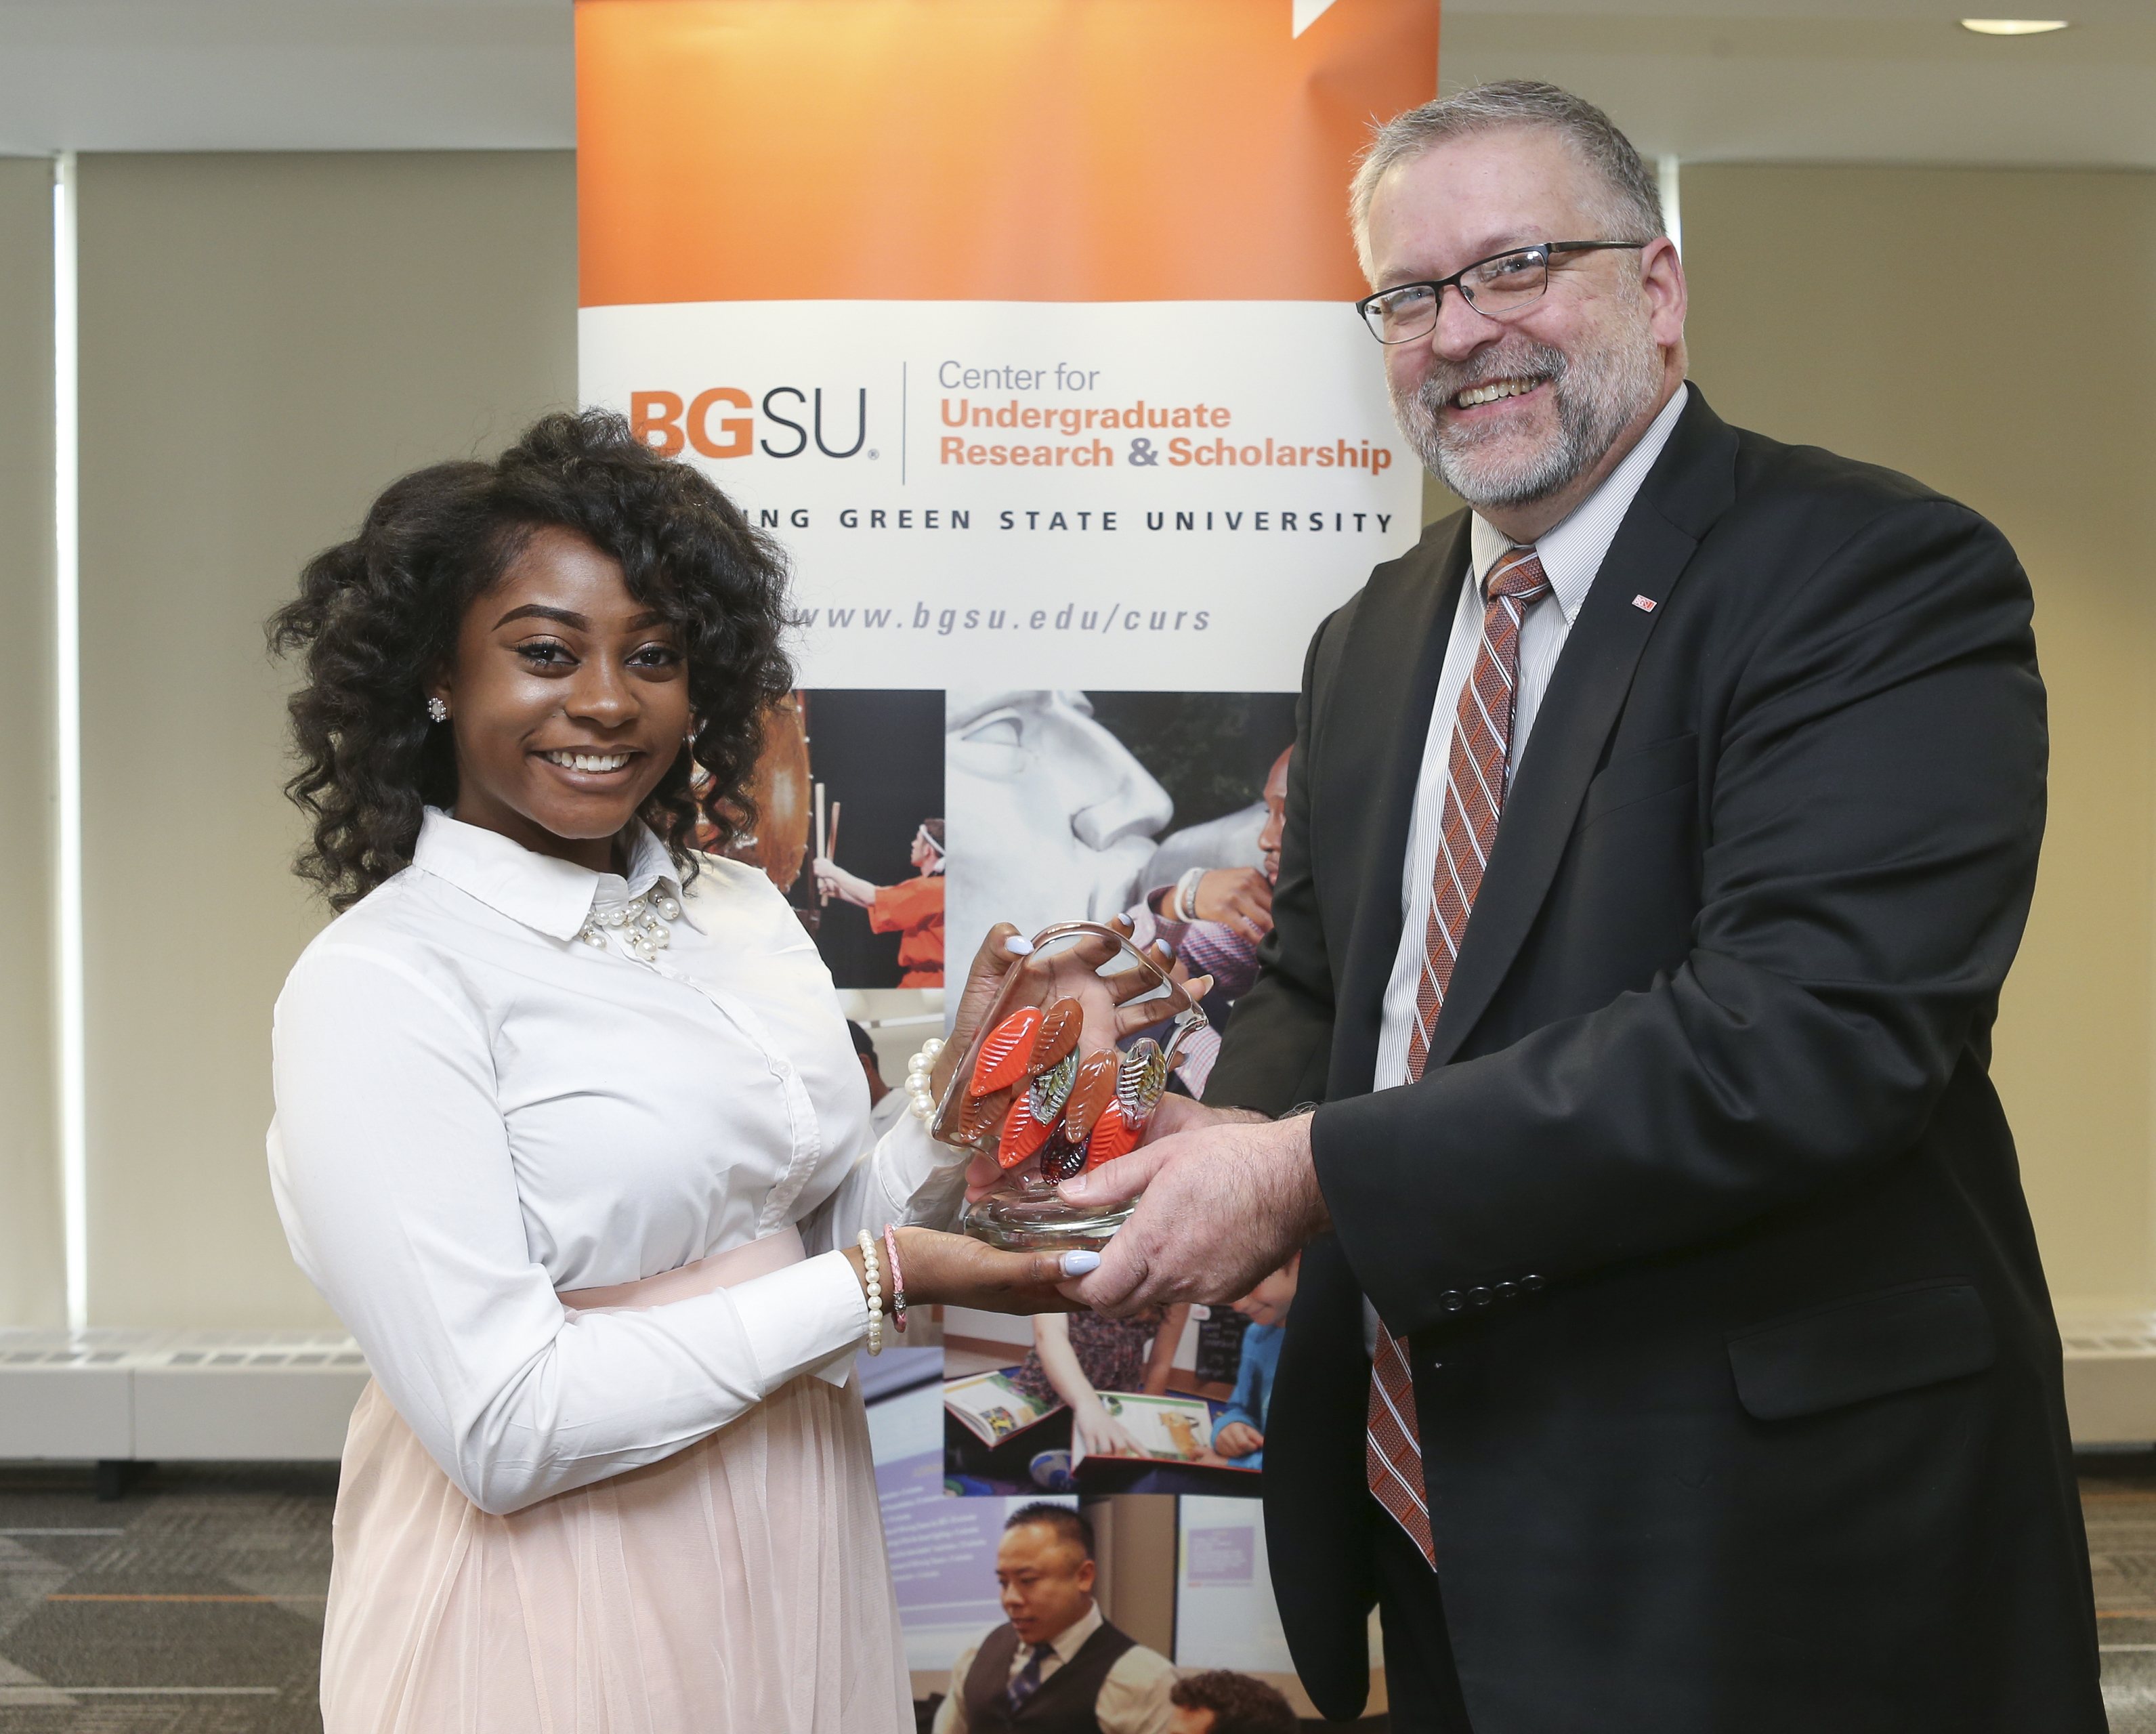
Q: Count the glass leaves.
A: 9